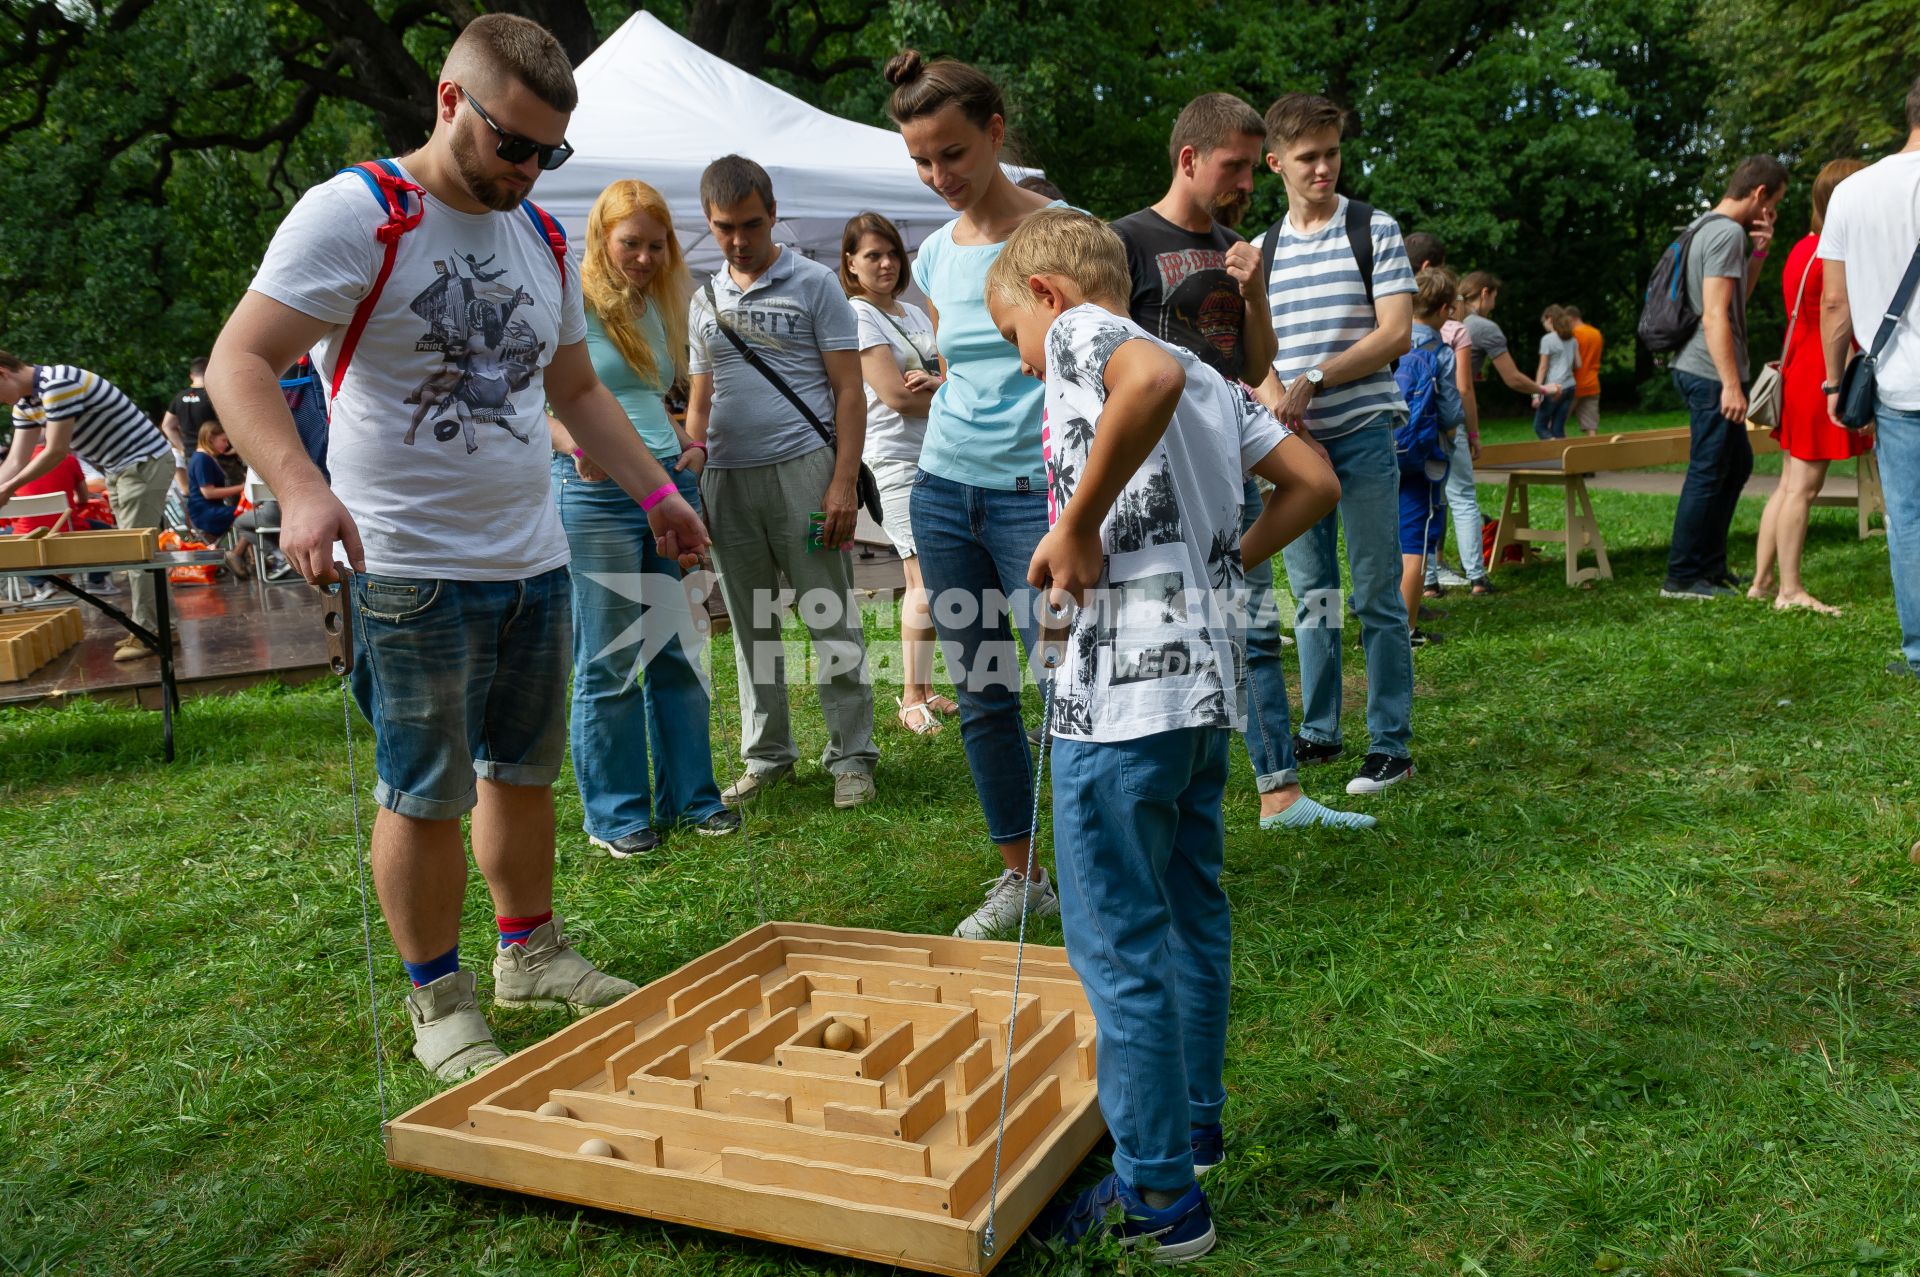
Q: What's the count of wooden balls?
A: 3